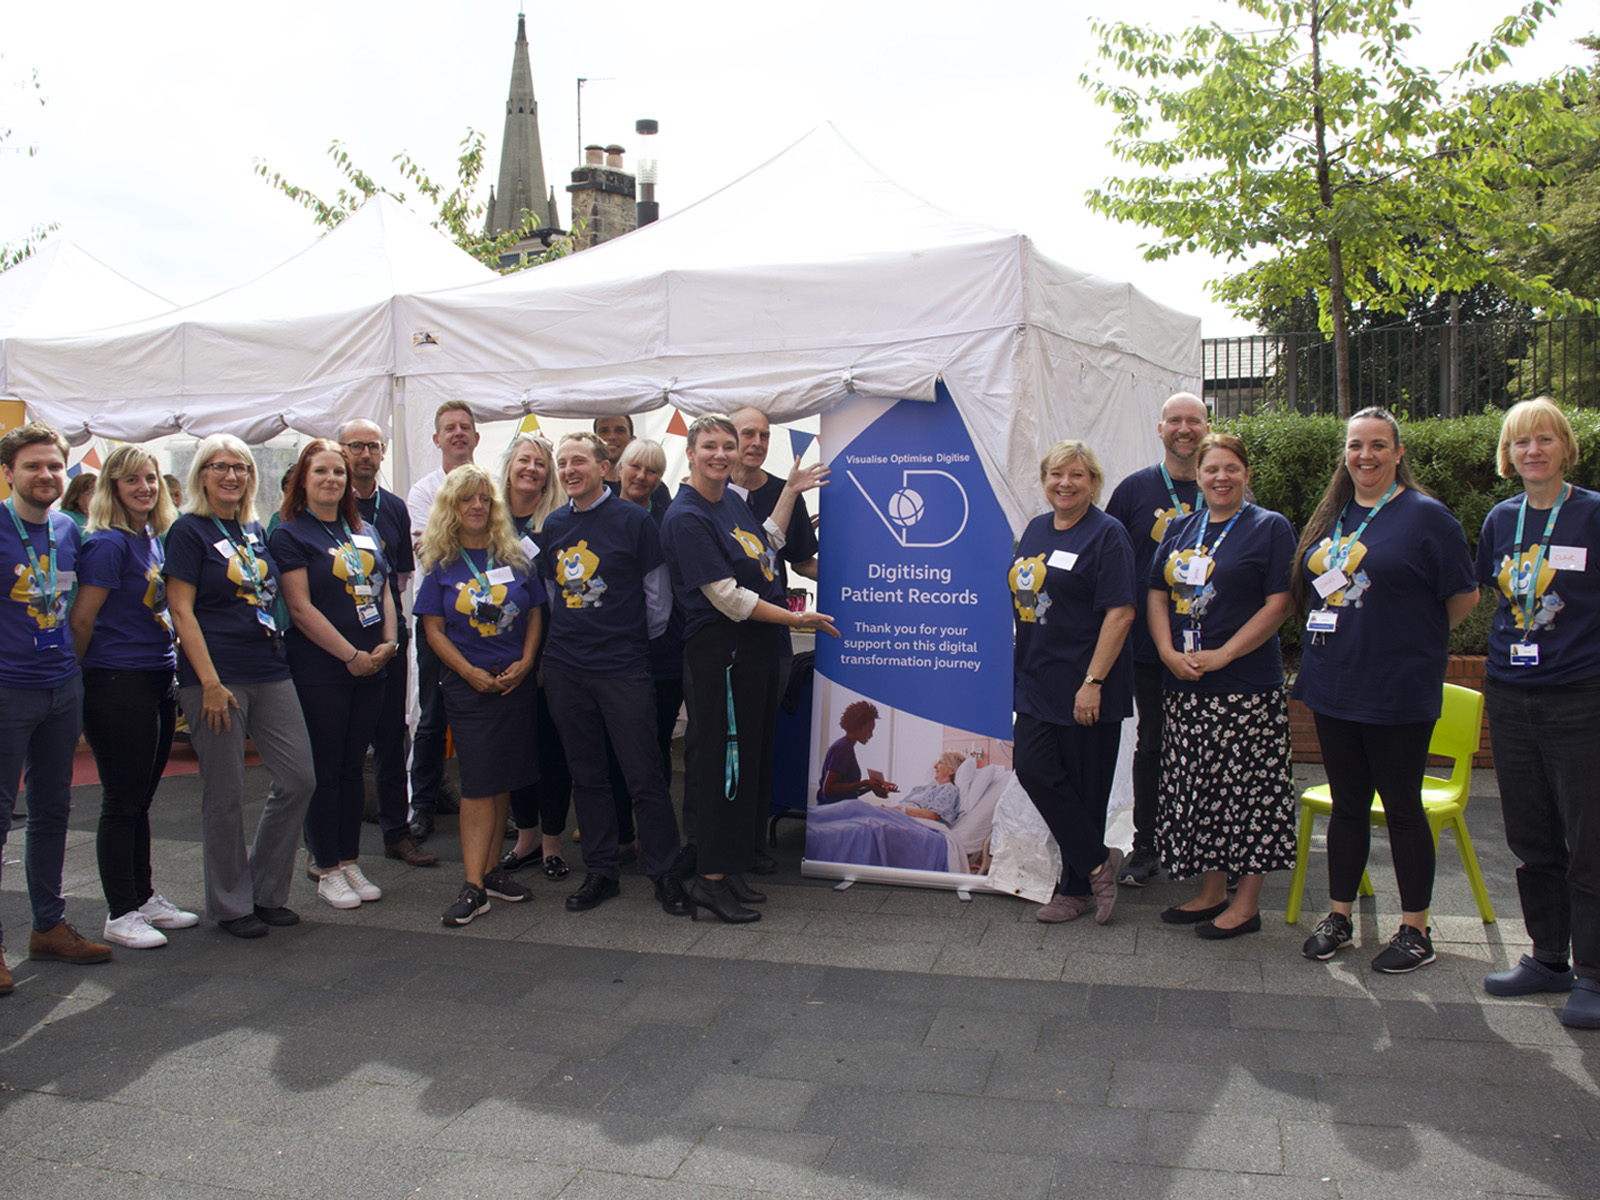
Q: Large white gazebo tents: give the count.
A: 3